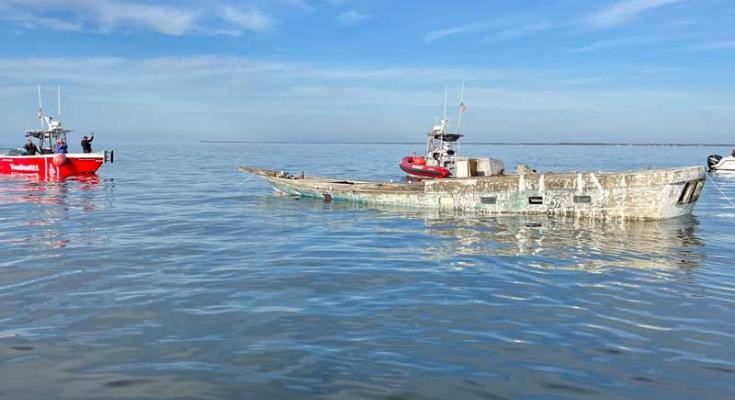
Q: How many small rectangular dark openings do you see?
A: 3